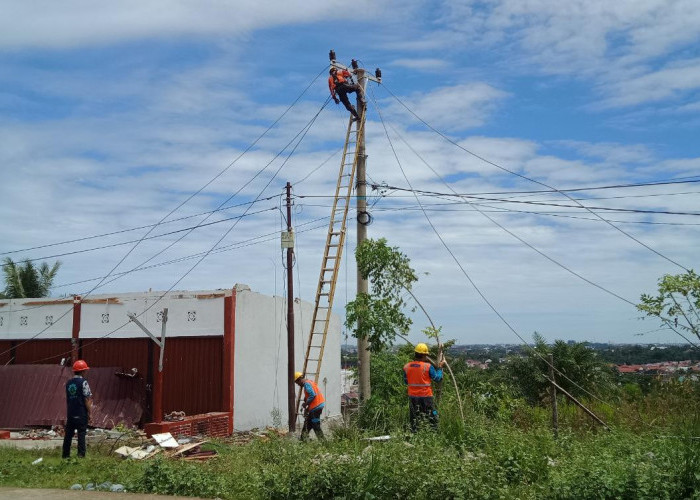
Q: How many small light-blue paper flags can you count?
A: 0